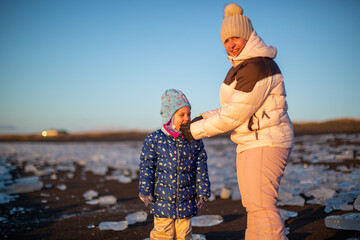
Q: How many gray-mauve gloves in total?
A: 2